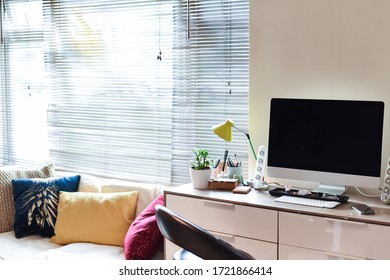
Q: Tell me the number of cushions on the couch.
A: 4